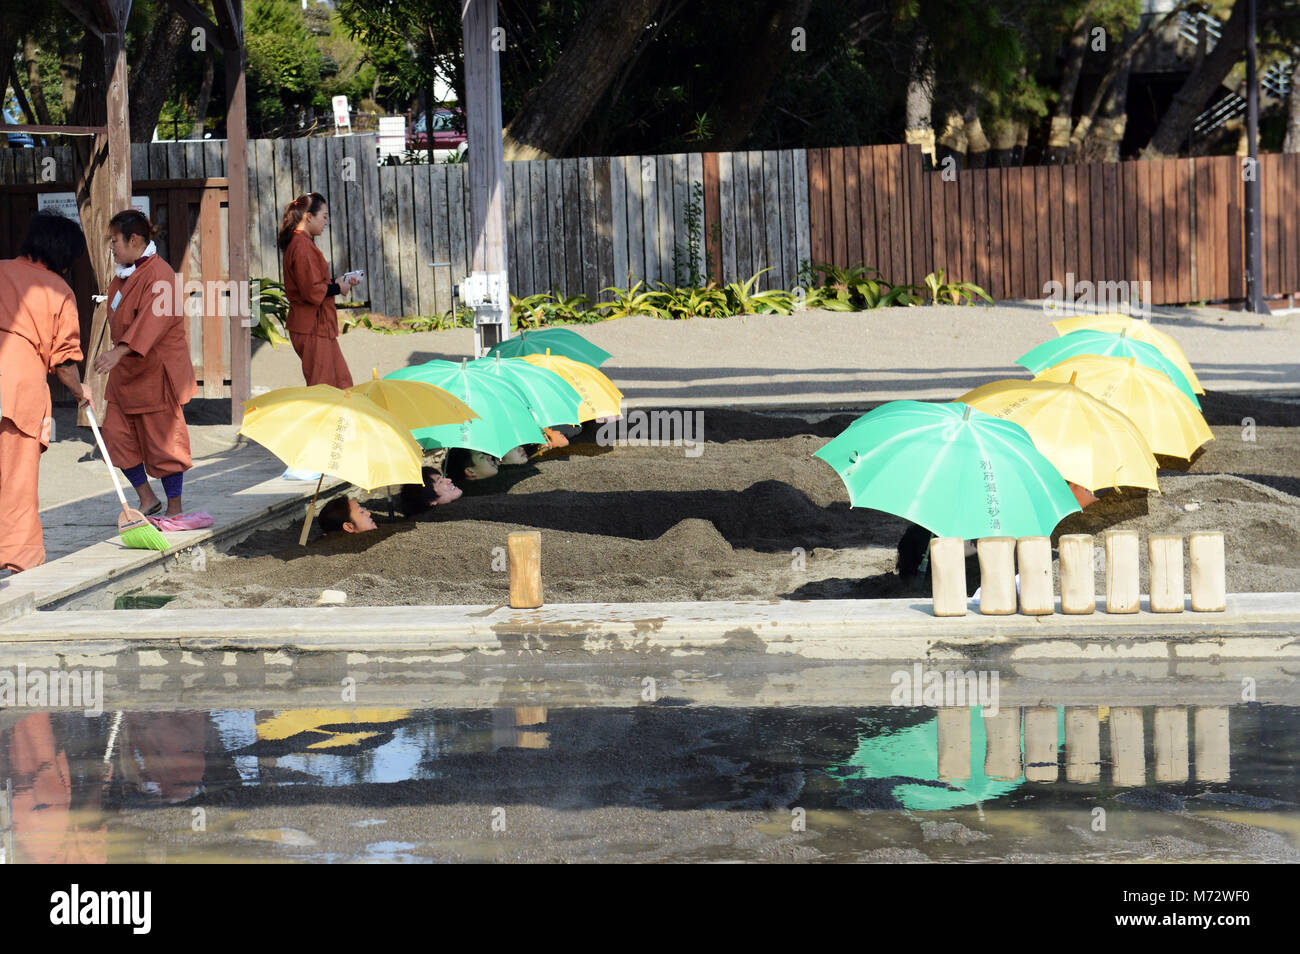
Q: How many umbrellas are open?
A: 11